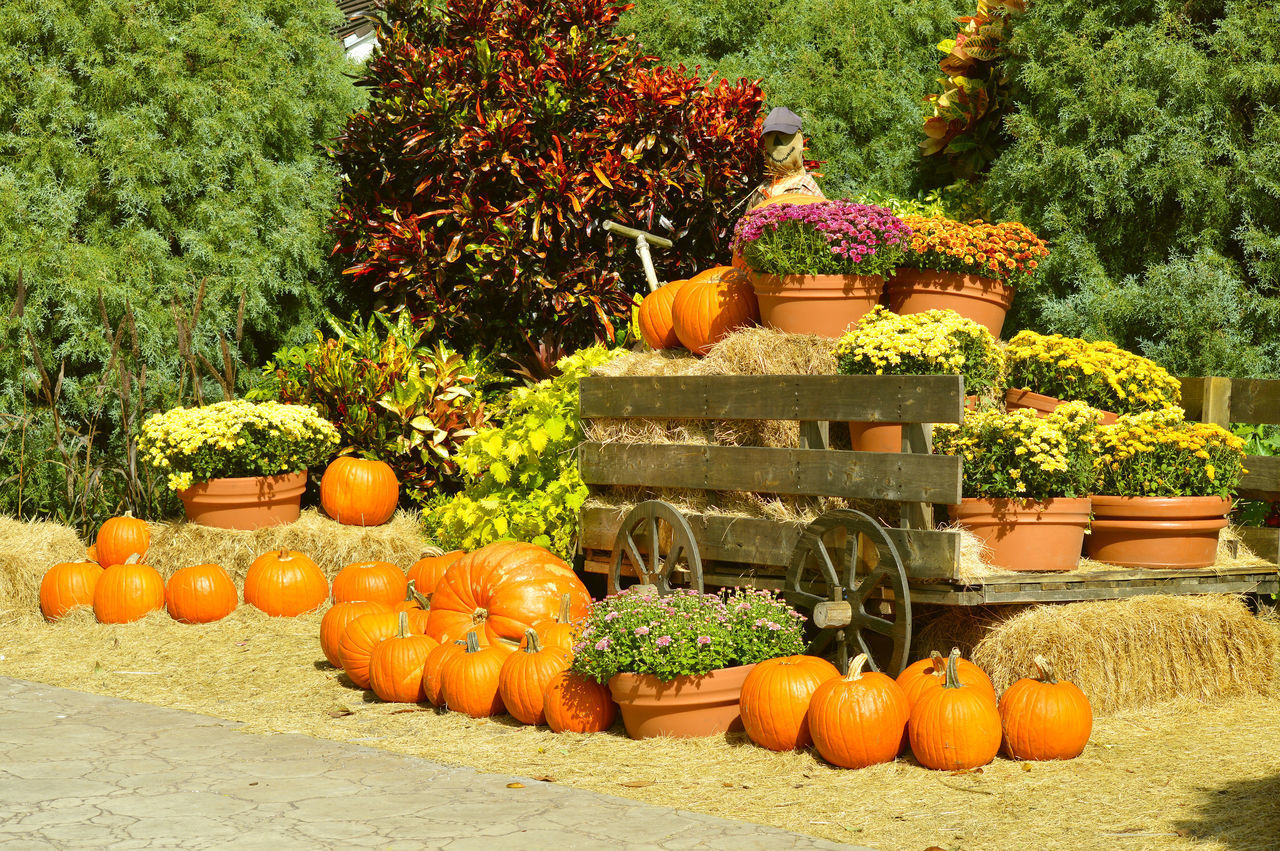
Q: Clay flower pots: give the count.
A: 8